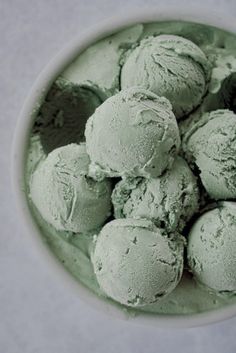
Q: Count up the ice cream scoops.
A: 7